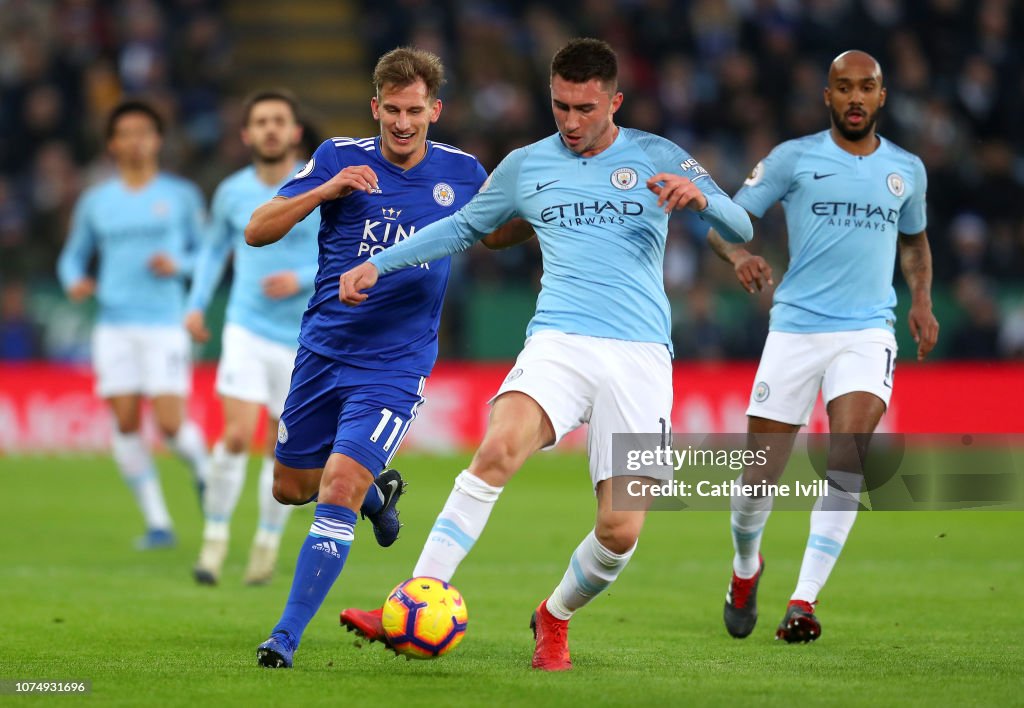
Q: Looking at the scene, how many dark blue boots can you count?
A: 2